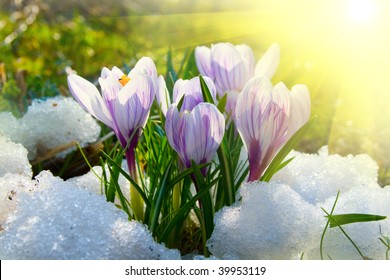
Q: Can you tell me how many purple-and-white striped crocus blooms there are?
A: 5